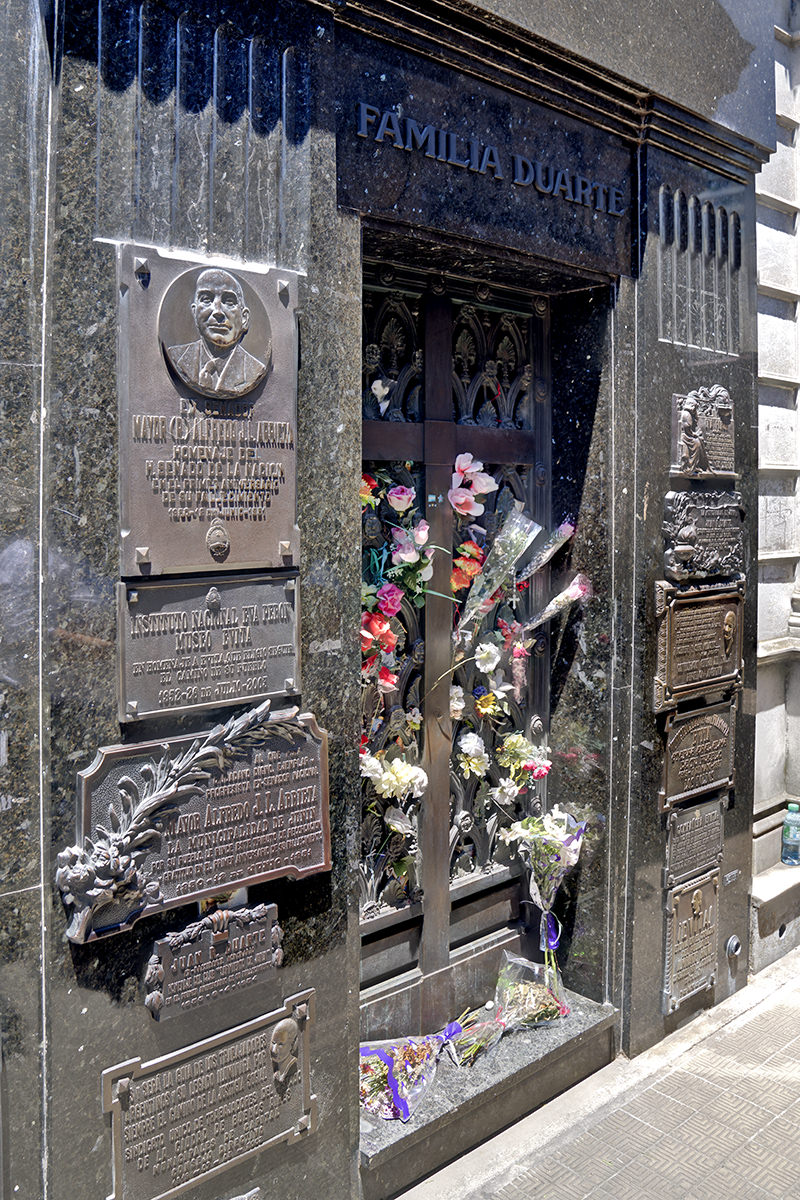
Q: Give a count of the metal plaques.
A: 11